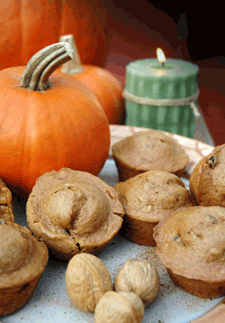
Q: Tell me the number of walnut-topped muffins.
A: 0